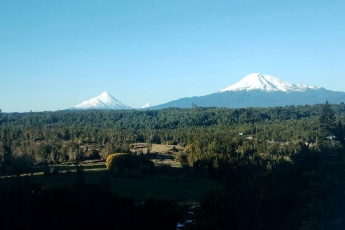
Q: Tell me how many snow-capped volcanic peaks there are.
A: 2